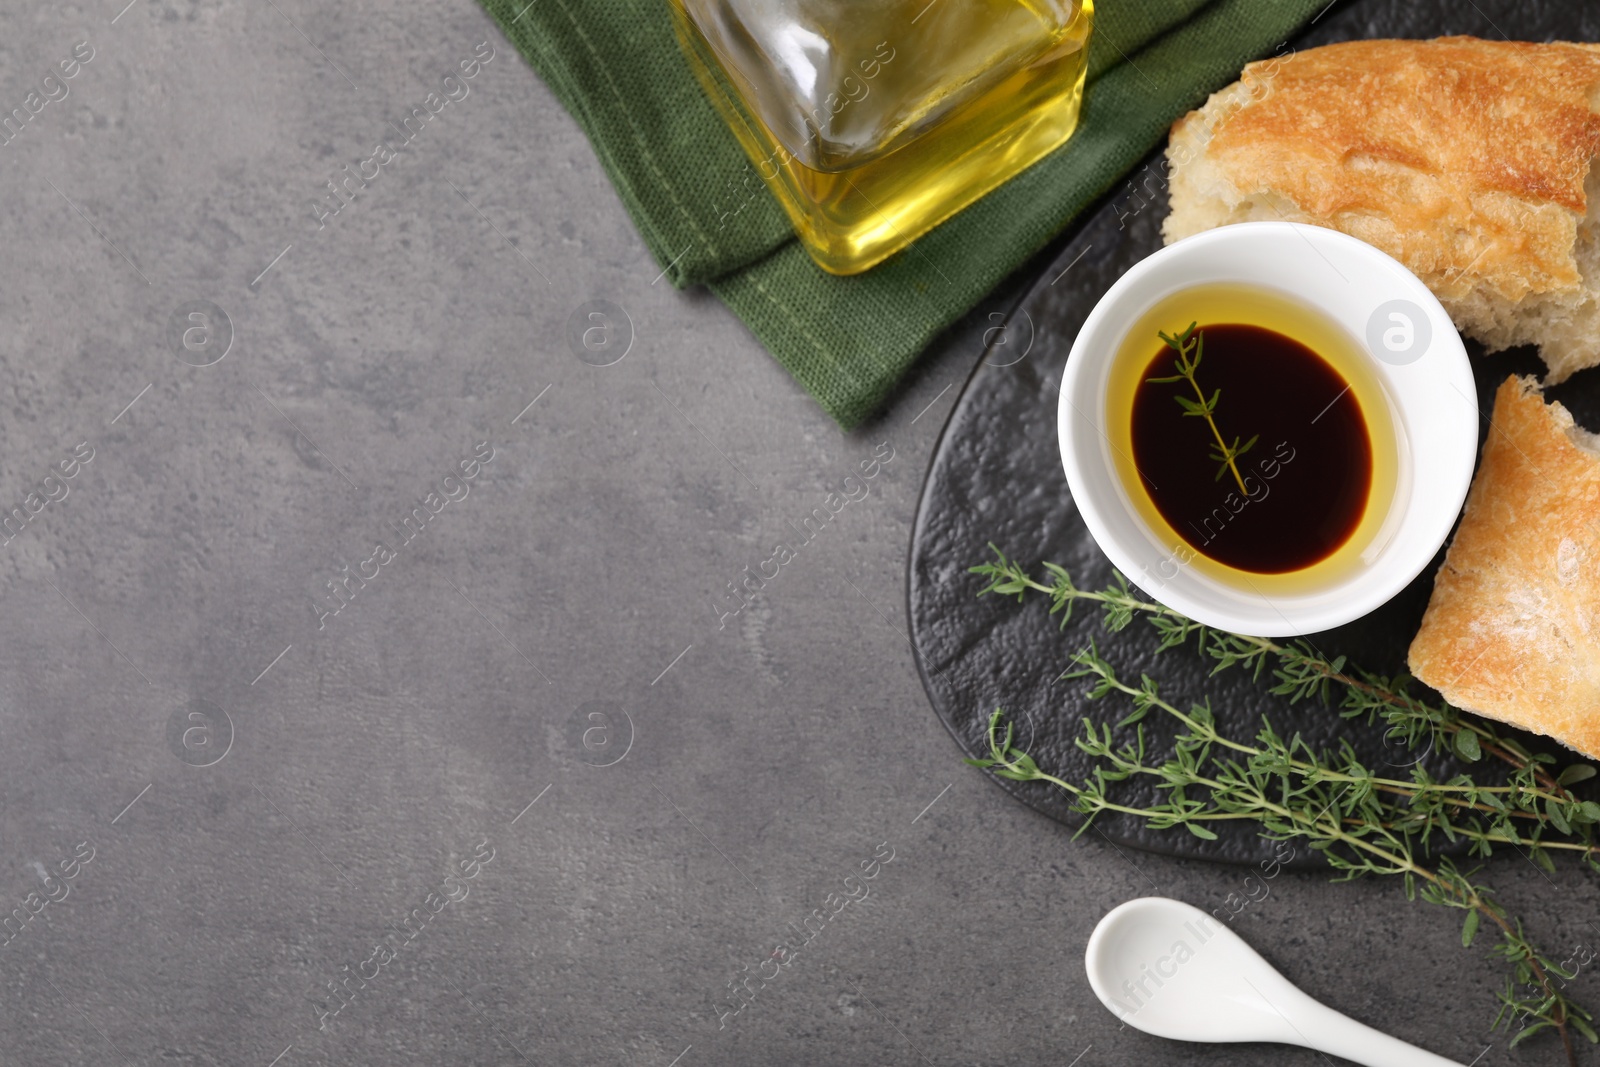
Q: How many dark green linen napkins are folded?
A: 1